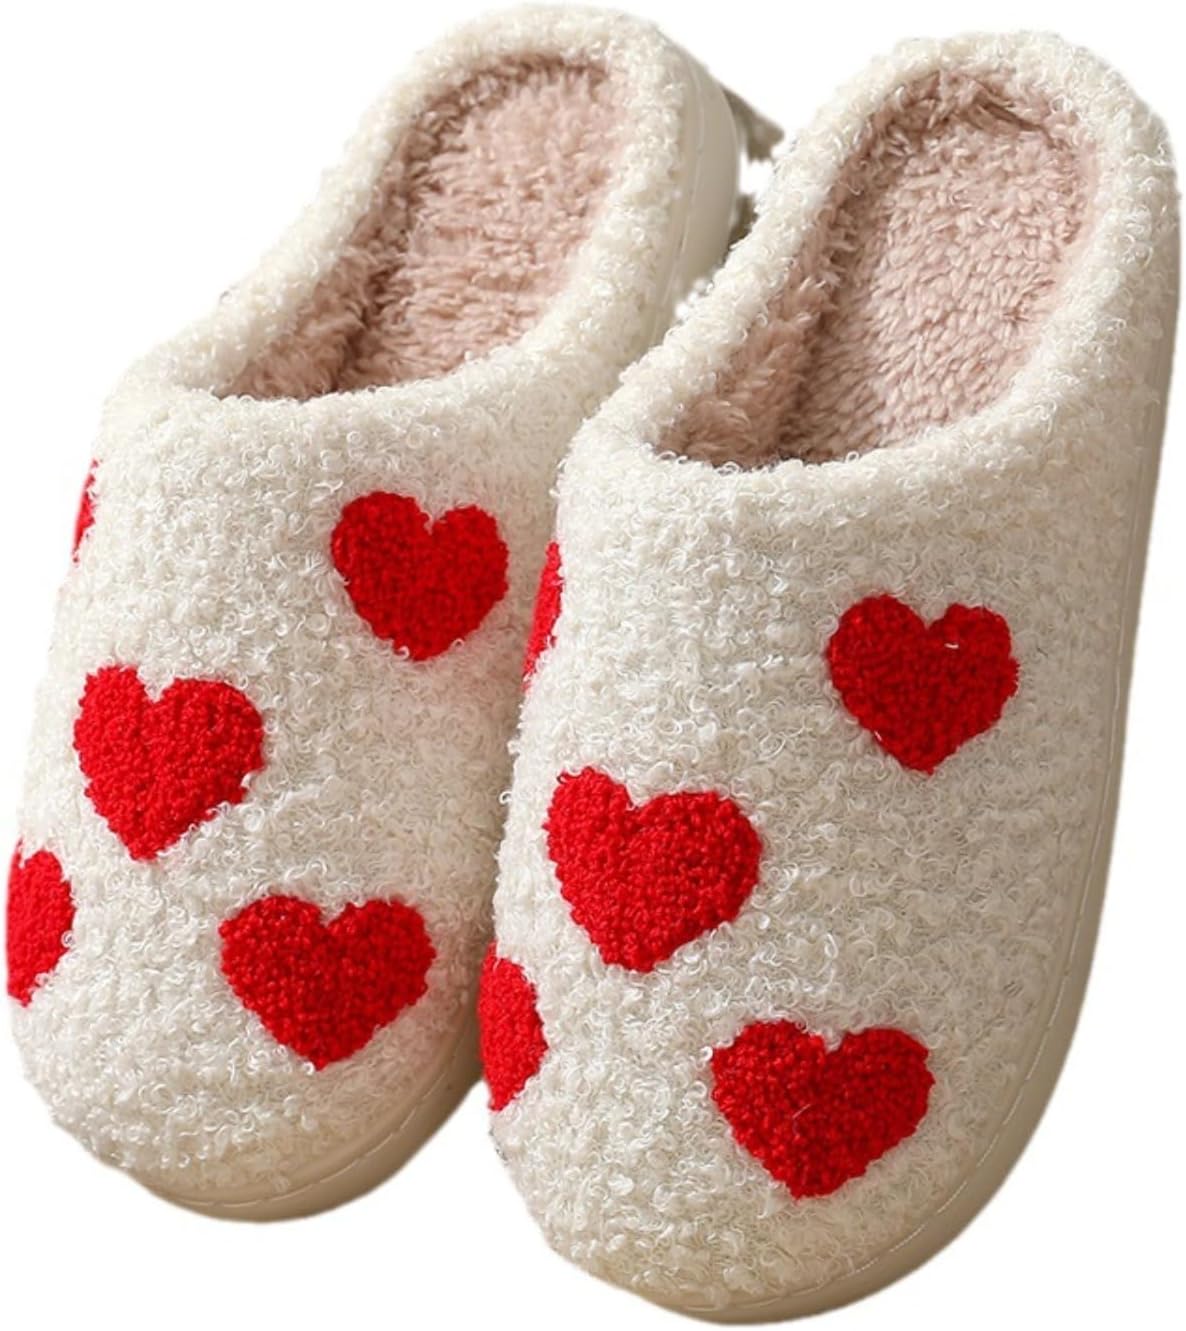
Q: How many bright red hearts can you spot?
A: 10